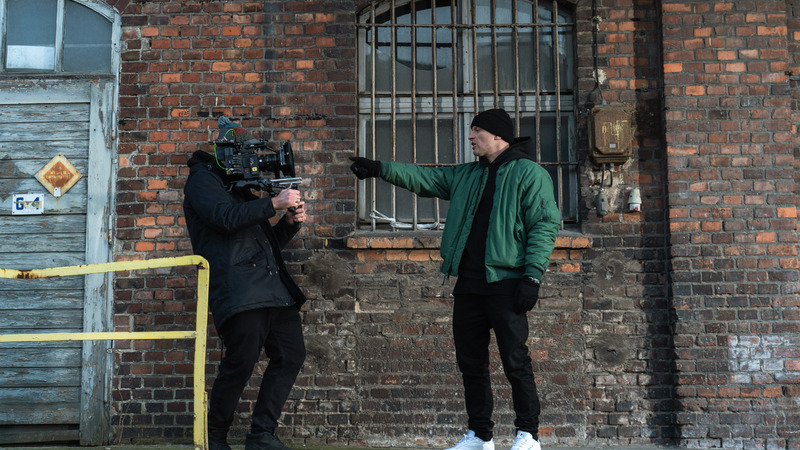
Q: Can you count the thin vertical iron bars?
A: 10